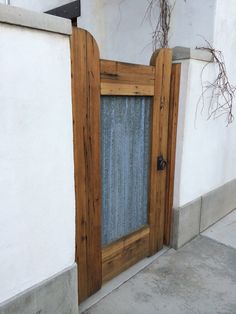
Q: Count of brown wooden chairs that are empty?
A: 0